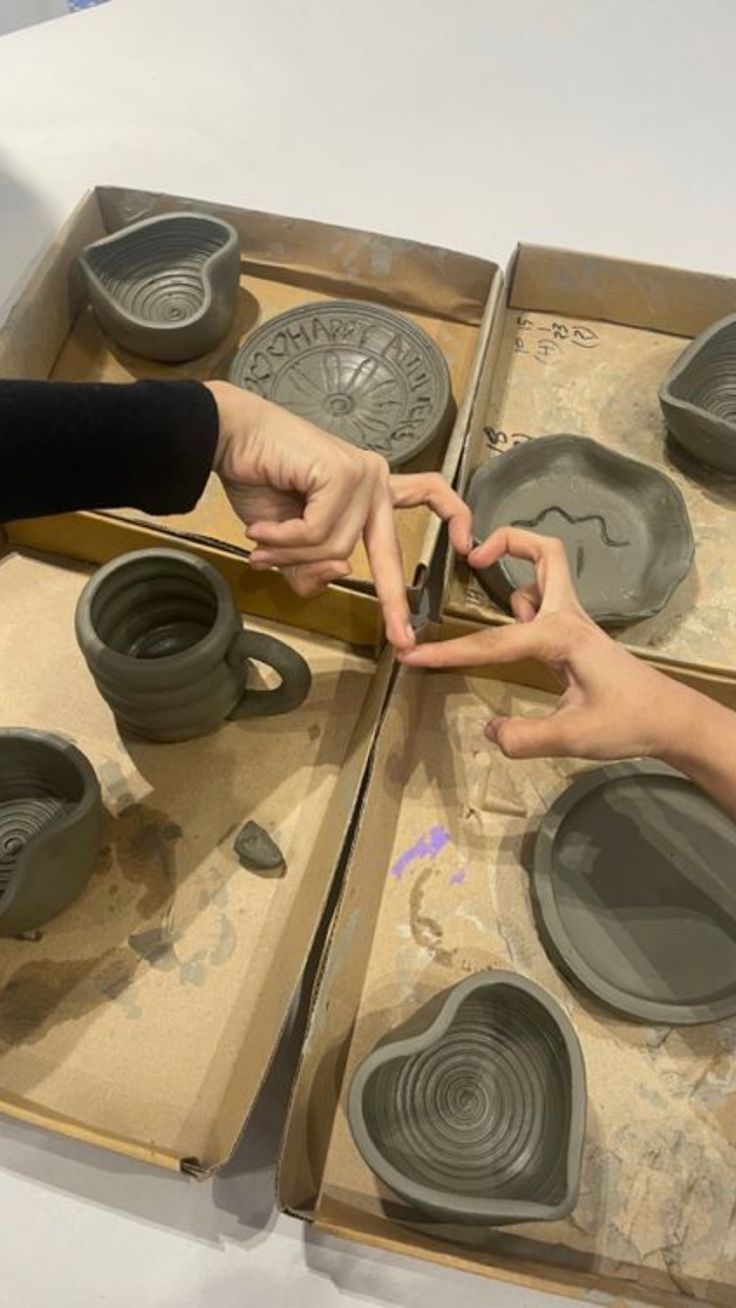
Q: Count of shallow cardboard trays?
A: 4